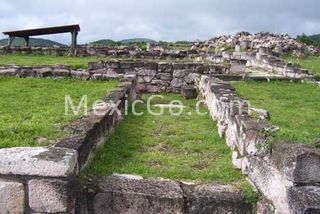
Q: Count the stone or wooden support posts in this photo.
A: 3